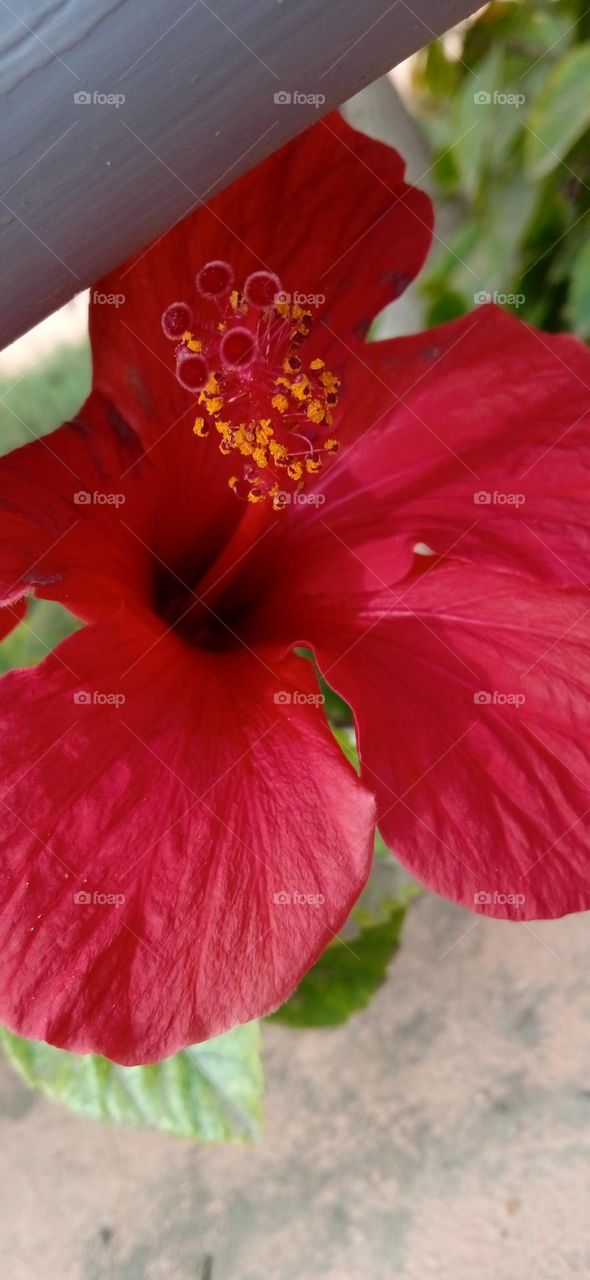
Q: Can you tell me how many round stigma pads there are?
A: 5